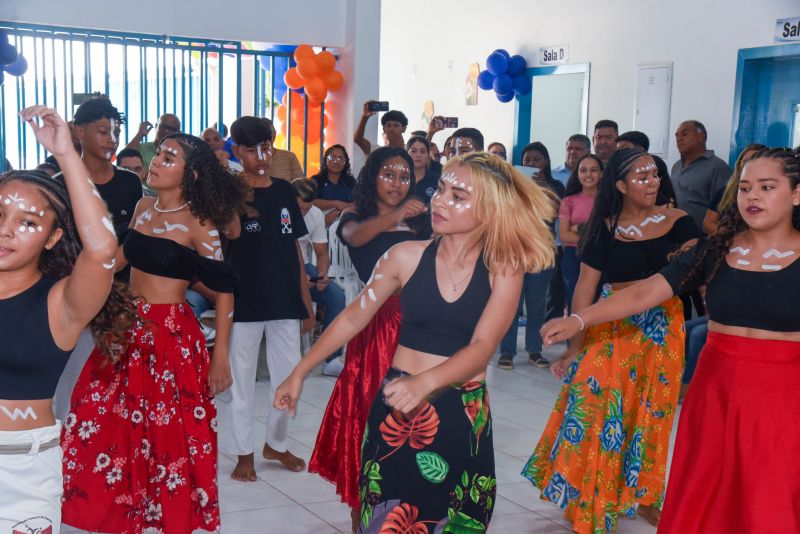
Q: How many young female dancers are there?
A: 6